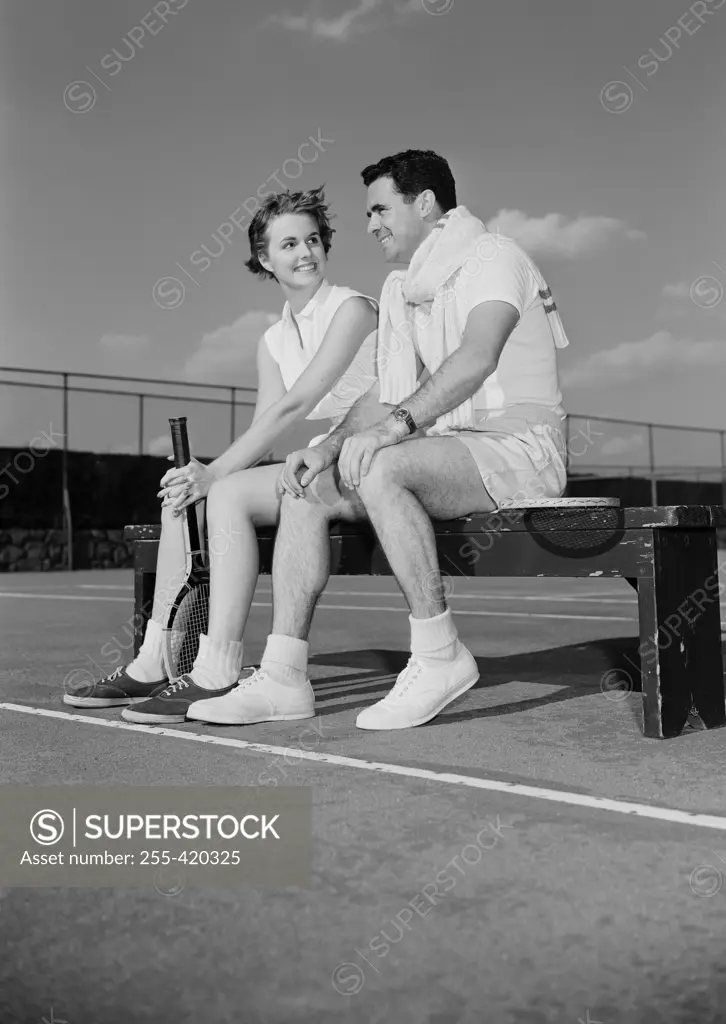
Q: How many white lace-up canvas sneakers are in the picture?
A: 2